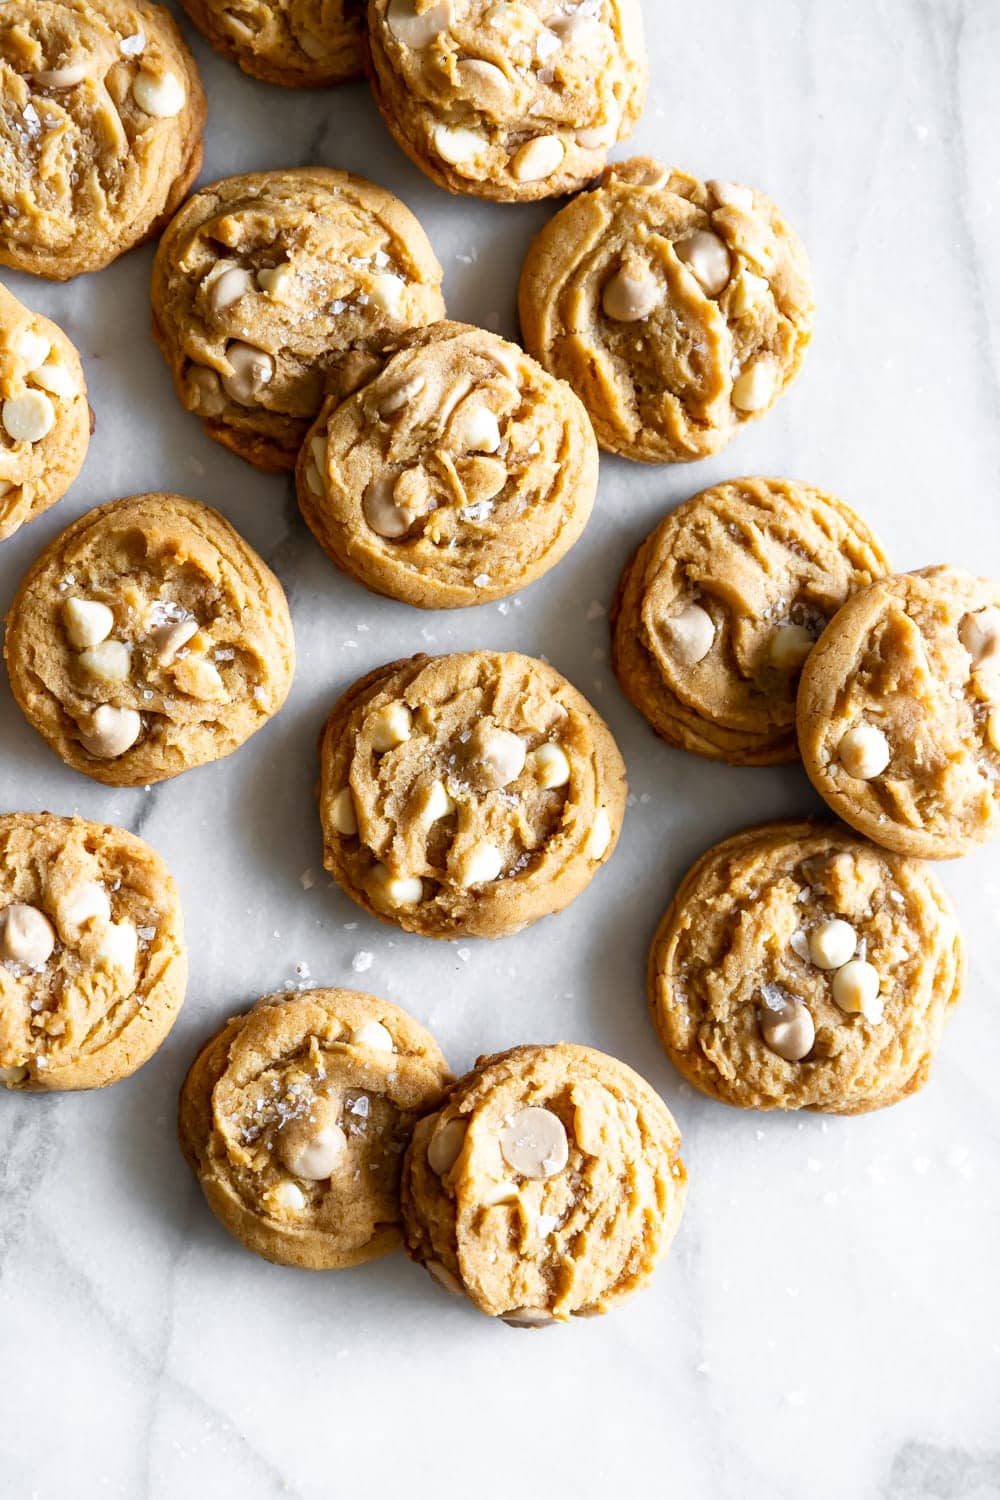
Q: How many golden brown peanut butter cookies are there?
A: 15